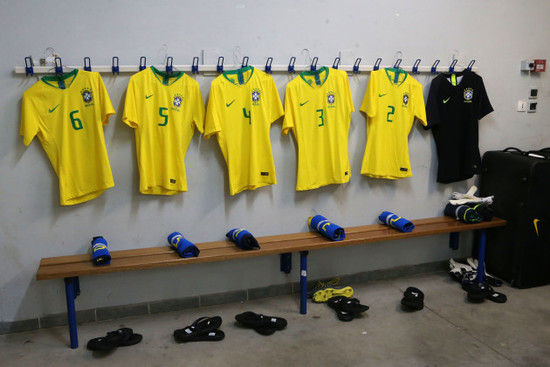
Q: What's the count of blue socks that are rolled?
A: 5